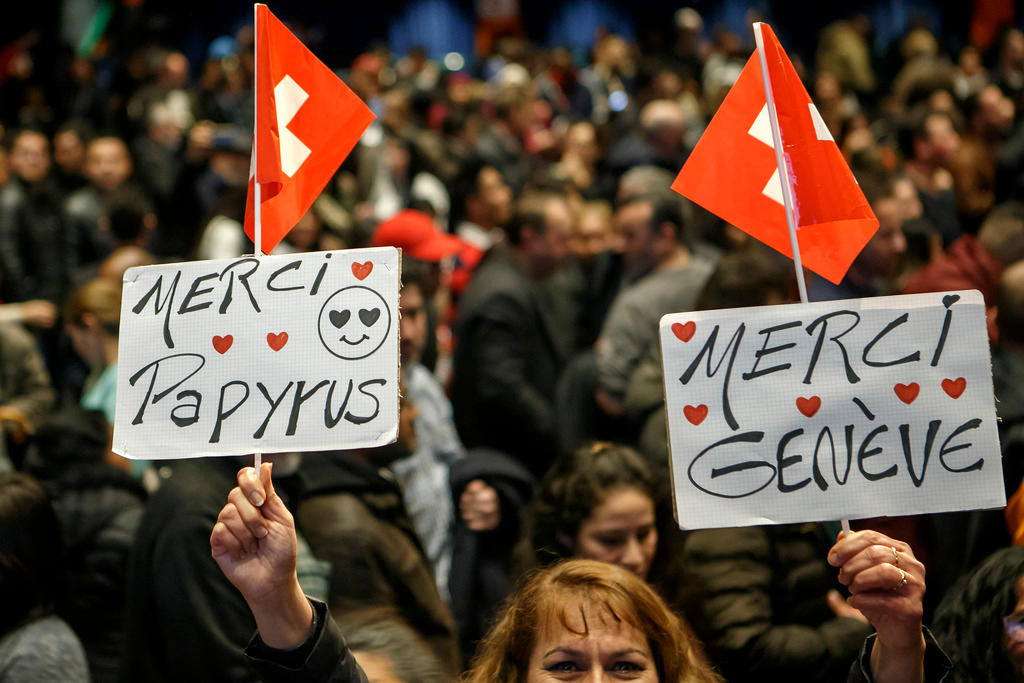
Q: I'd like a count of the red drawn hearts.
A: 8